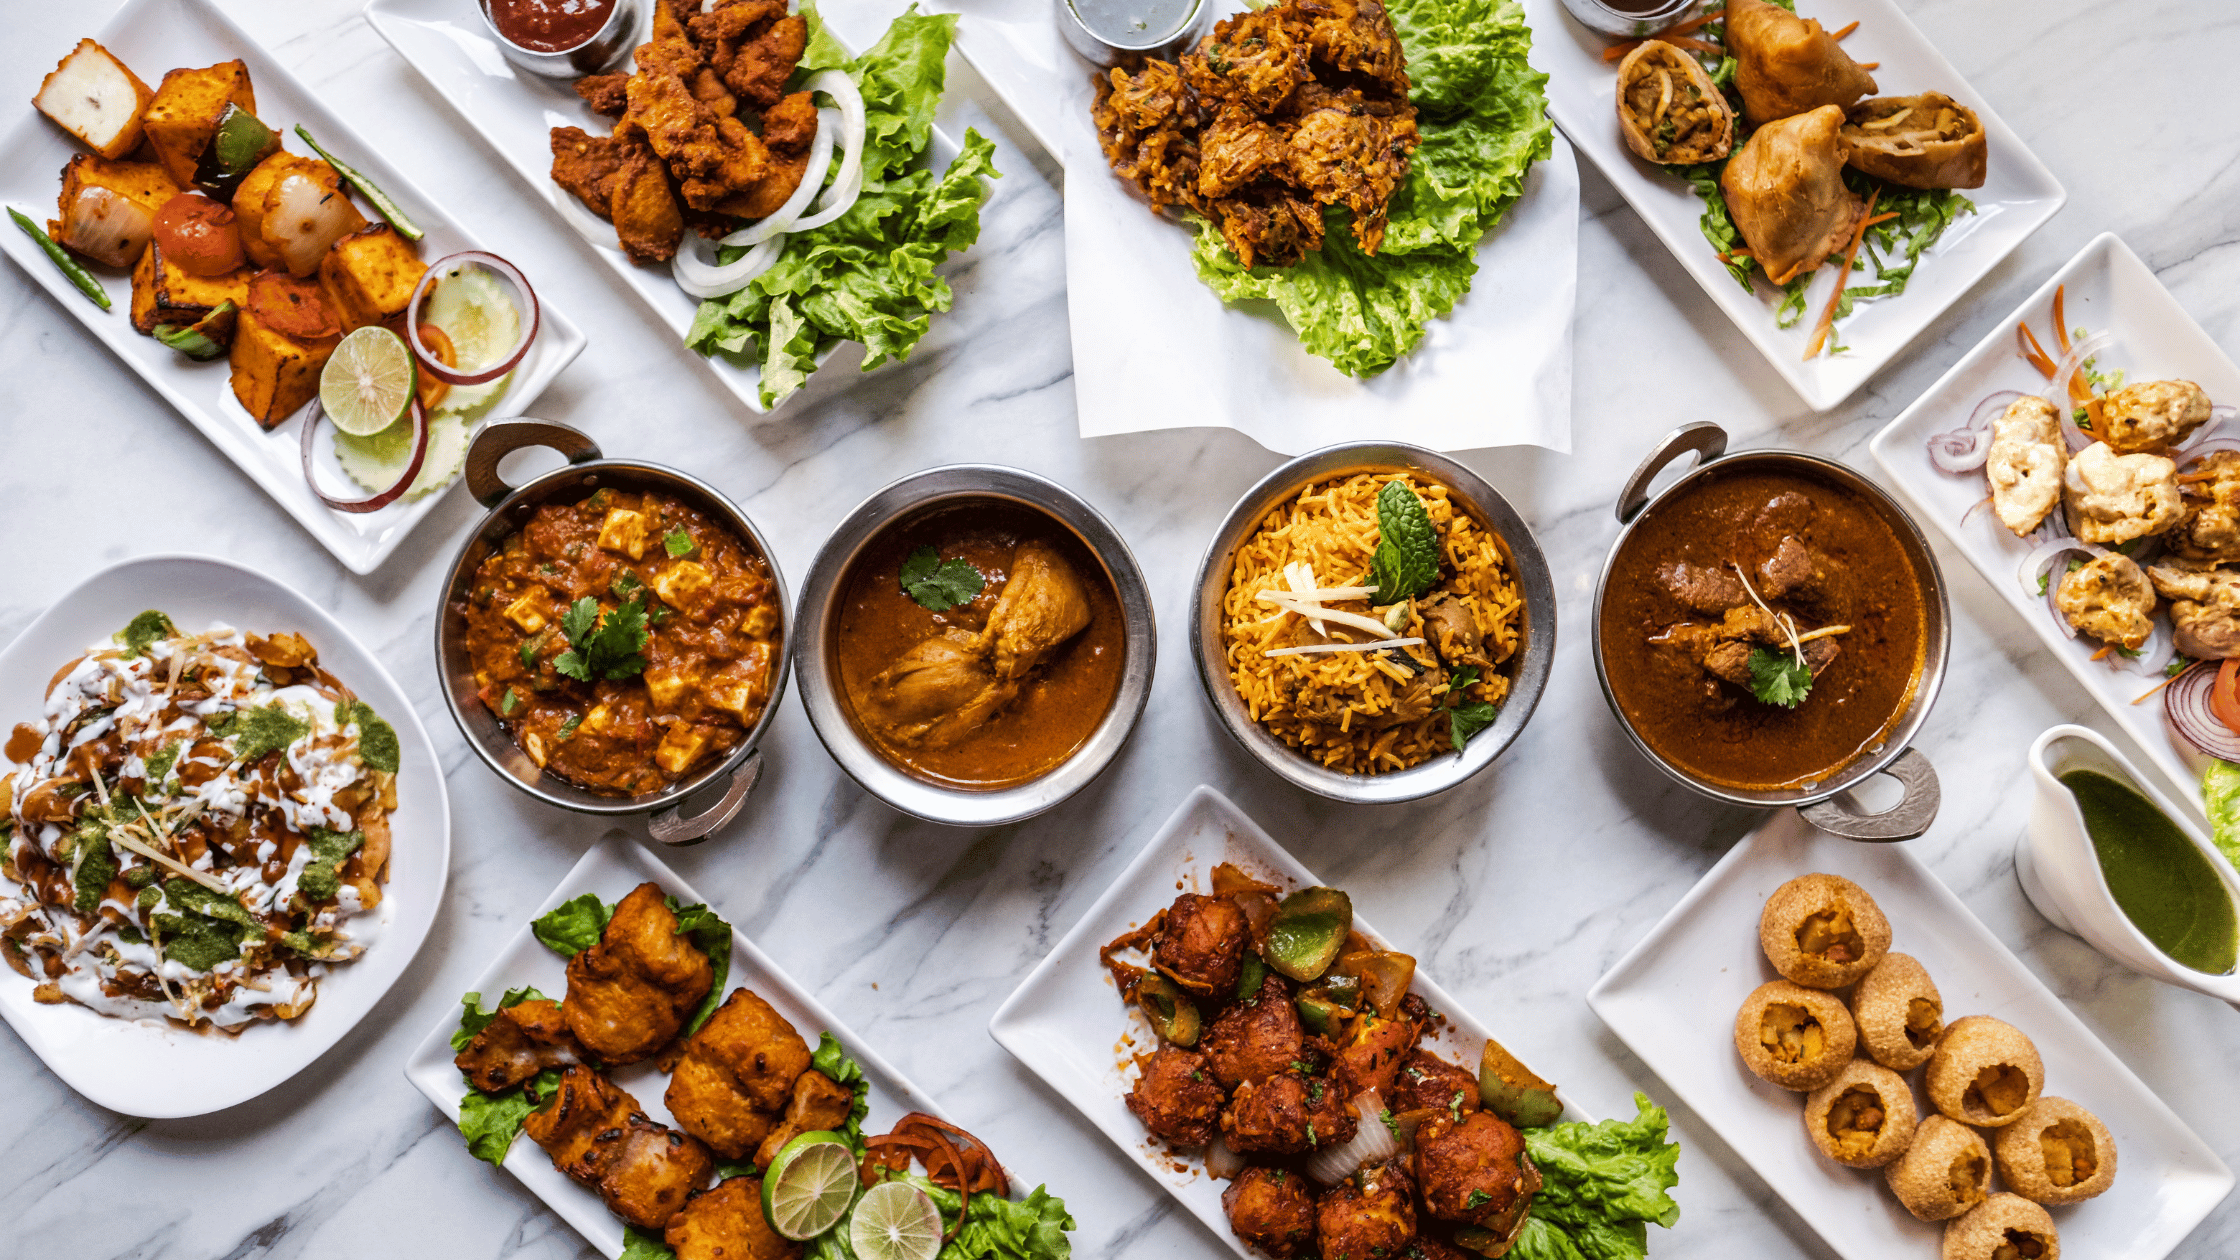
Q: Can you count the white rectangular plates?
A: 8